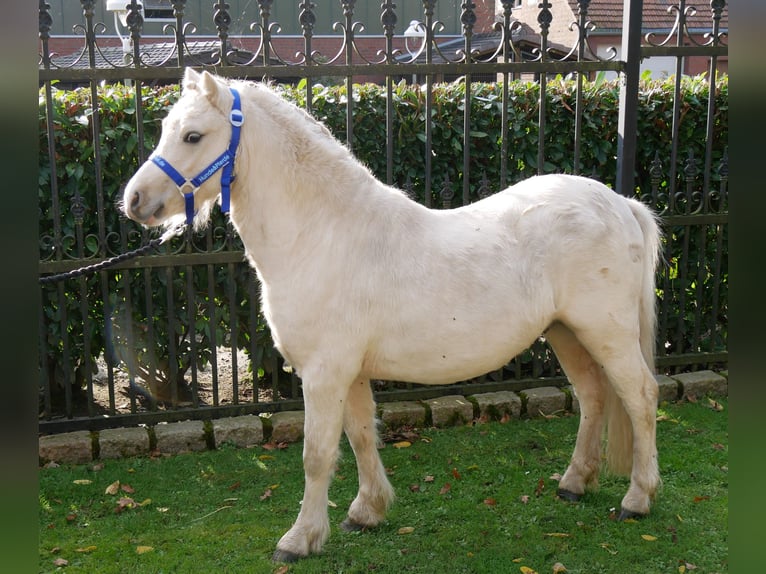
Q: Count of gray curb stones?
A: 12